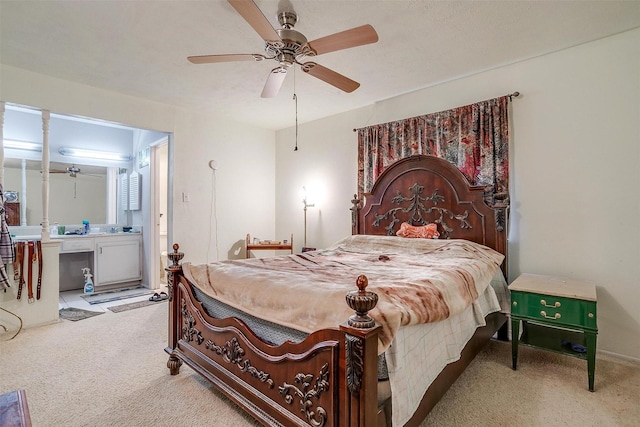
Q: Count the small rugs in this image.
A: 3